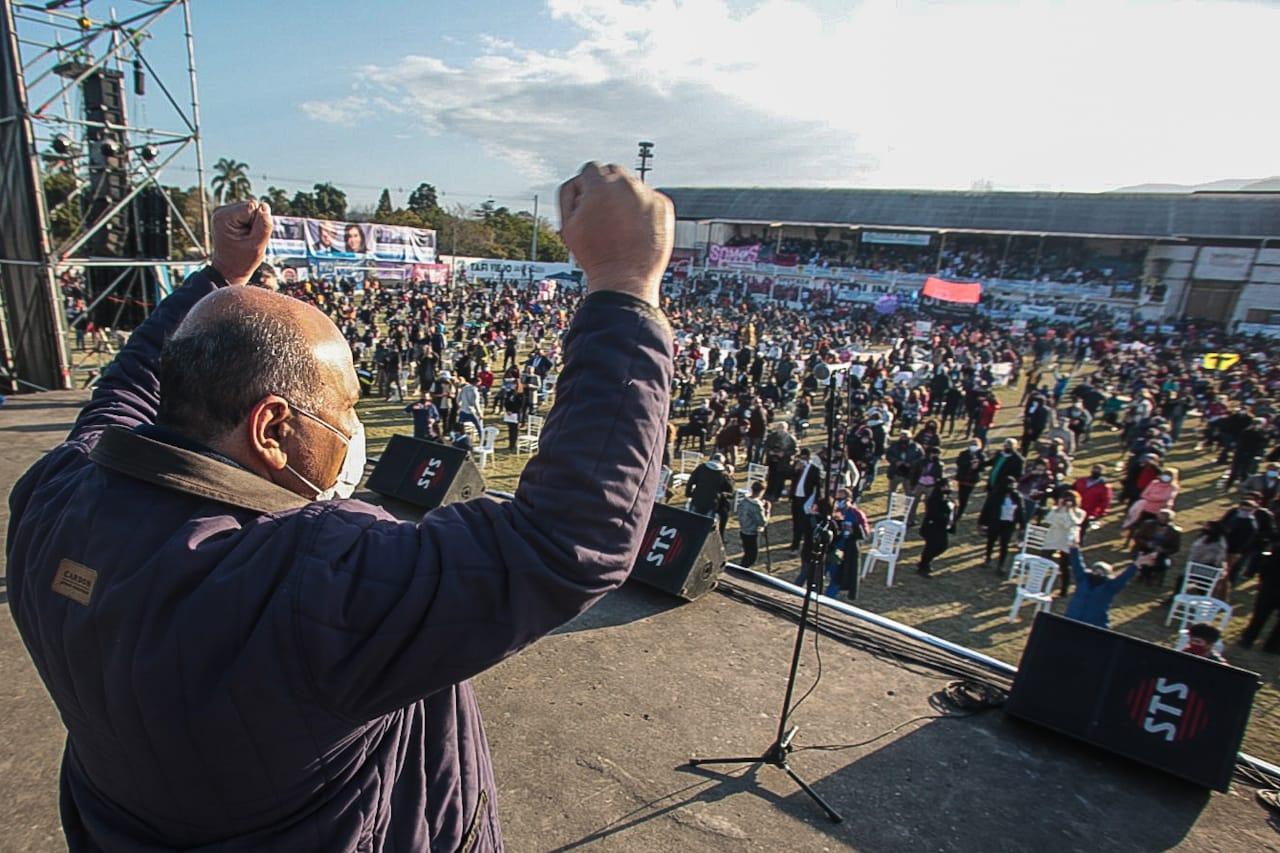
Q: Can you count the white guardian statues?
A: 0